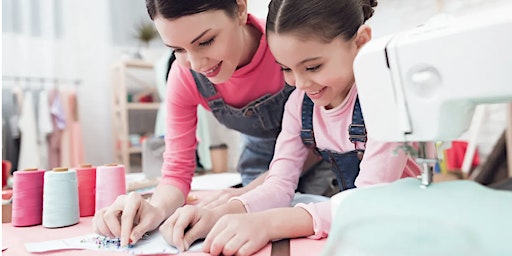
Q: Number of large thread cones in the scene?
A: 4